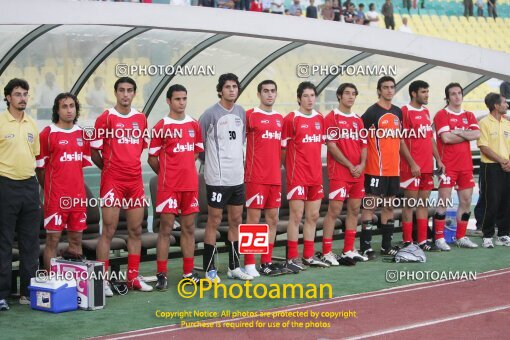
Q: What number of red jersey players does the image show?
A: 8